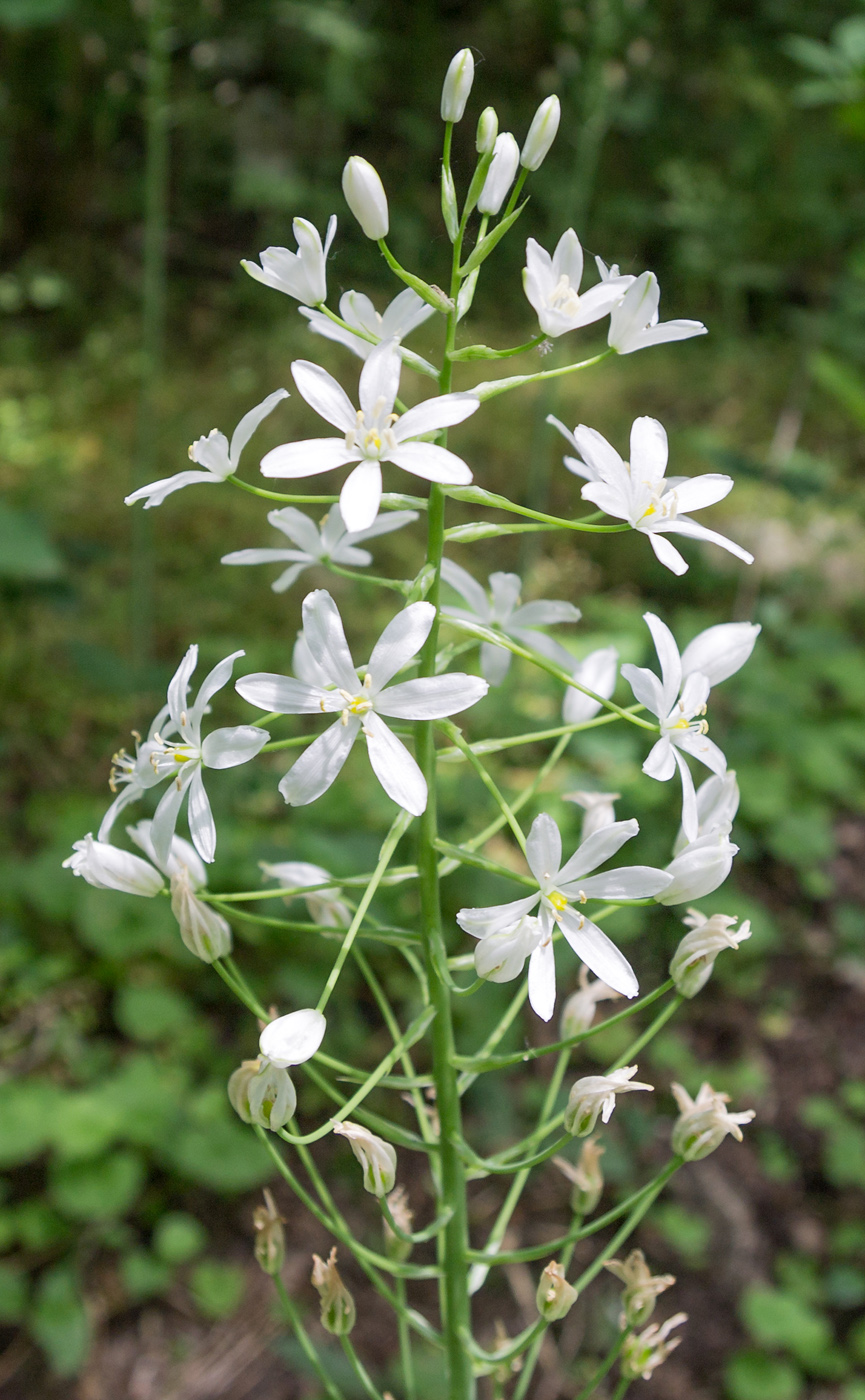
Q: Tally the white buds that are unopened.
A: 5